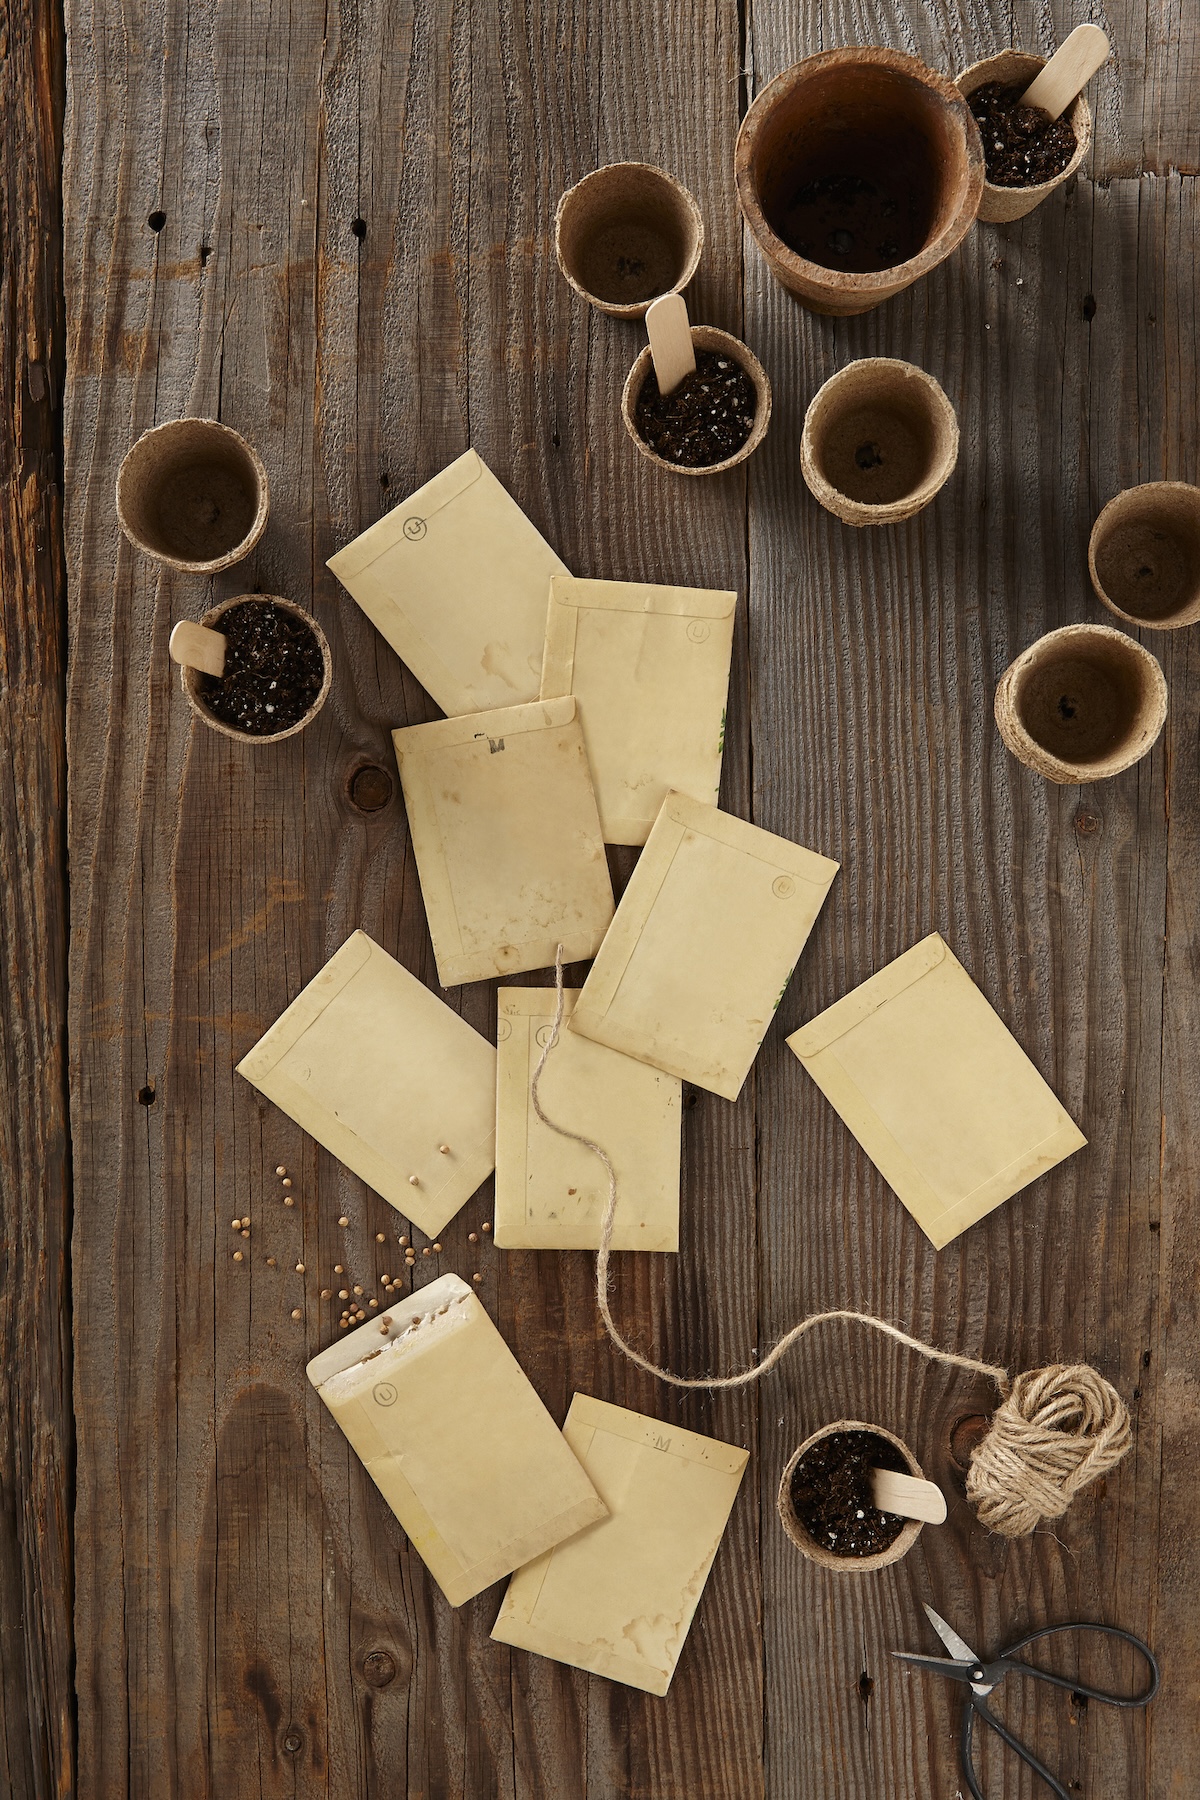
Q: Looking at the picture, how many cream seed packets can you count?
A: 9